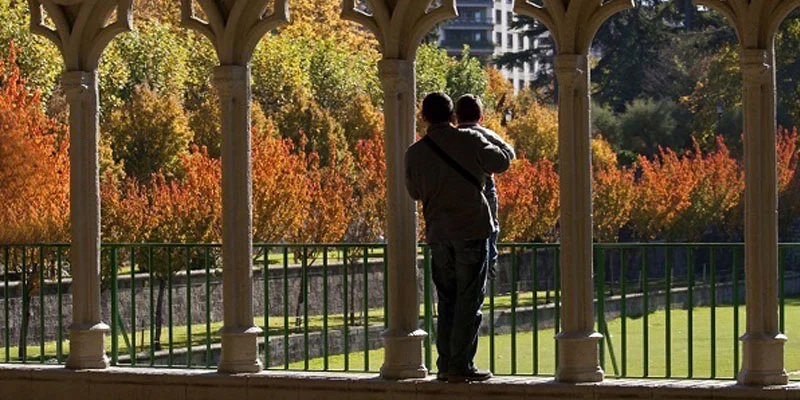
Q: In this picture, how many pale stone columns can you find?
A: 5